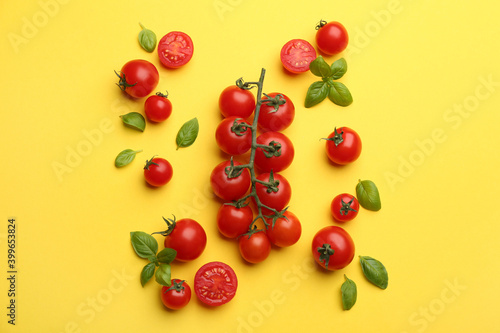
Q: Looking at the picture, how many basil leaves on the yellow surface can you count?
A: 15